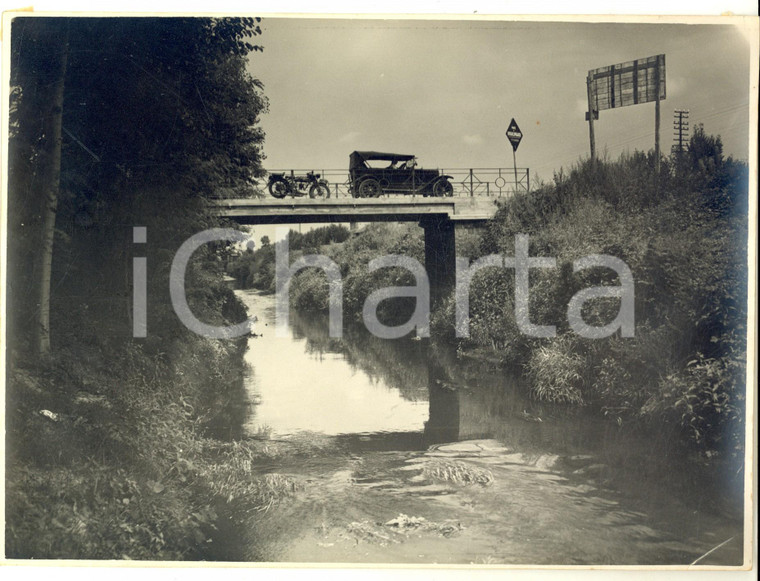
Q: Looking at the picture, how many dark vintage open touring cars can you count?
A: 1